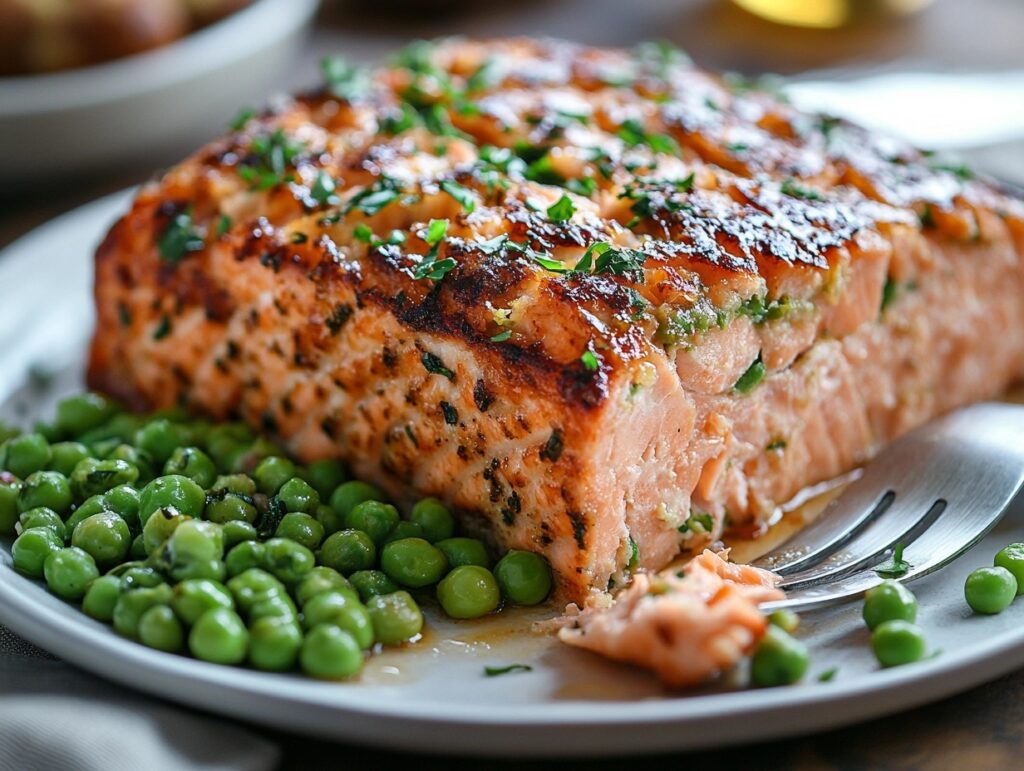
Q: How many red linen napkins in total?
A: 0